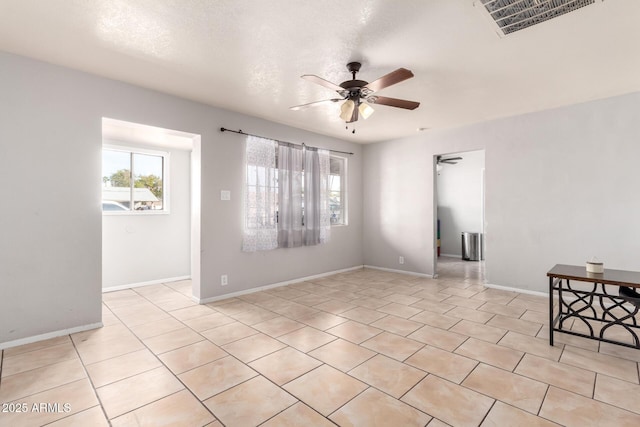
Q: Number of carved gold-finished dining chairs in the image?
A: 0